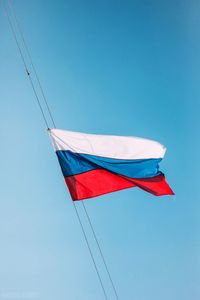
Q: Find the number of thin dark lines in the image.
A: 2